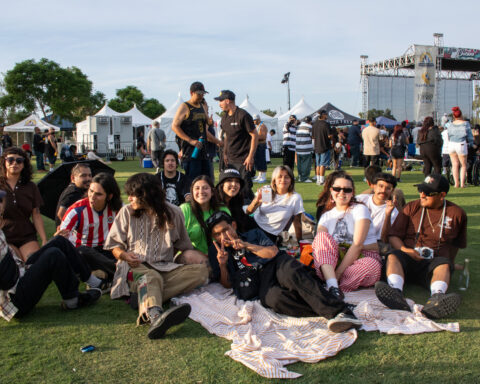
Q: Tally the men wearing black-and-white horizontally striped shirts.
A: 2